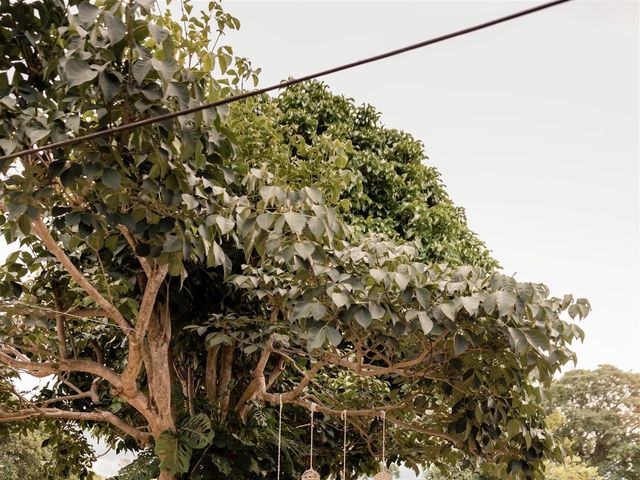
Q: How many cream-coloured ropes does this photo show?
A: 4